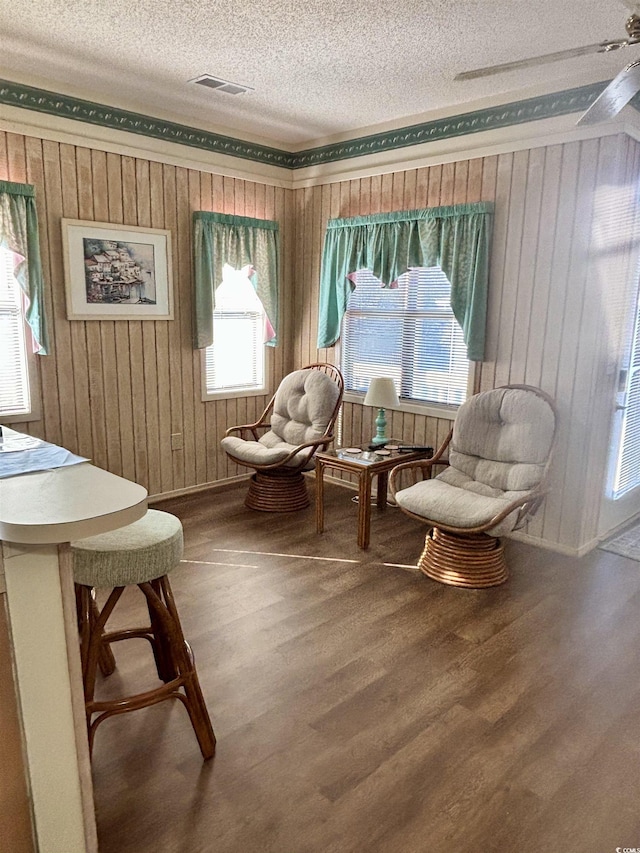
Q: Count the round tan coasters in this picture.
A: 3